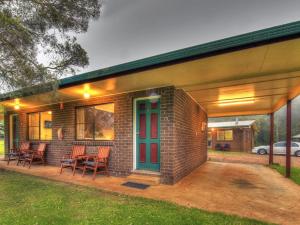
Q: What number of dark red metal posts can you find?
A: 2